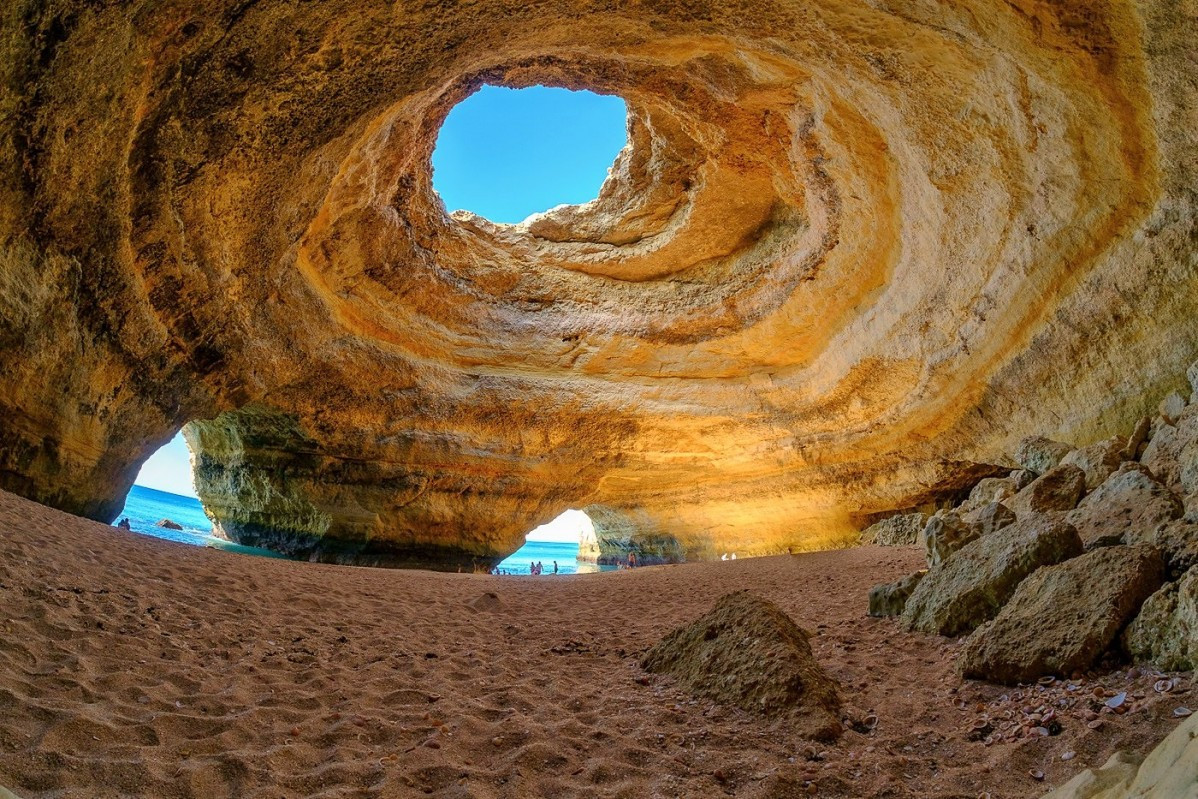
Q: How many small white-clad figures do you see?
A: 2